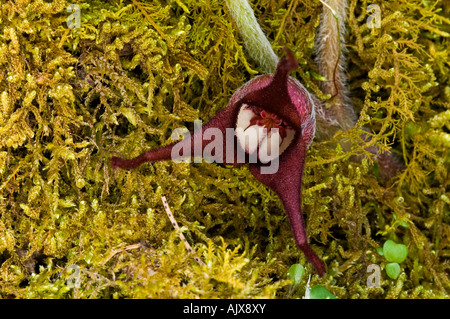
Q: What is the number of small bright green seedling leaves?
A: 4